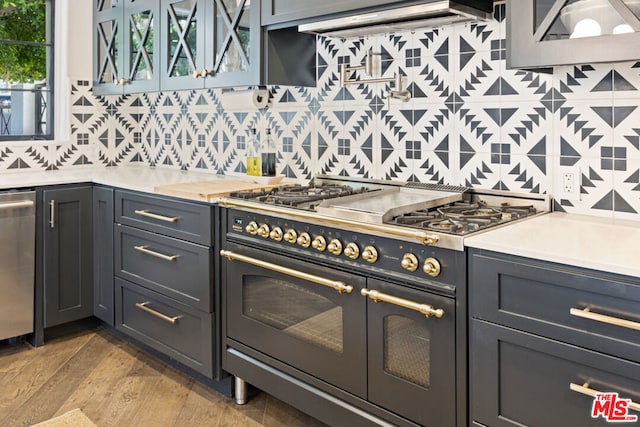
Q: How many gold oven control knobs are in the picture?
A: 11